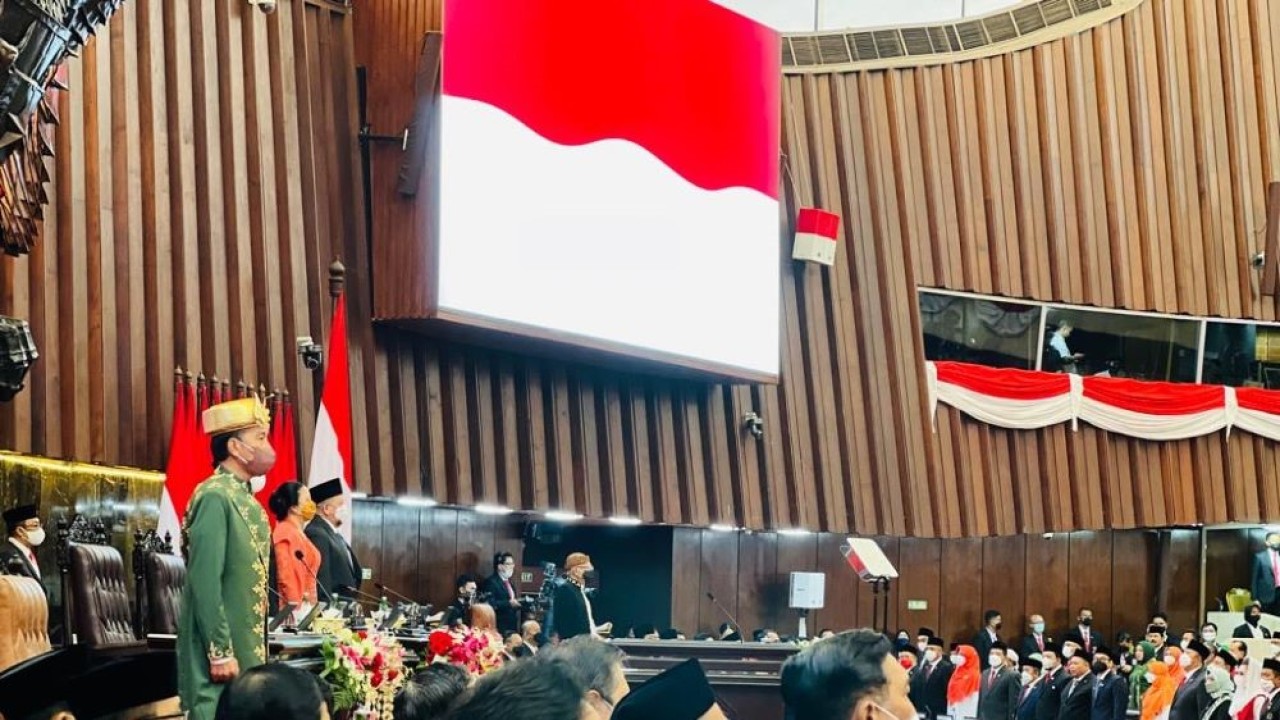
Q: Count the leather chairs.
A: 3